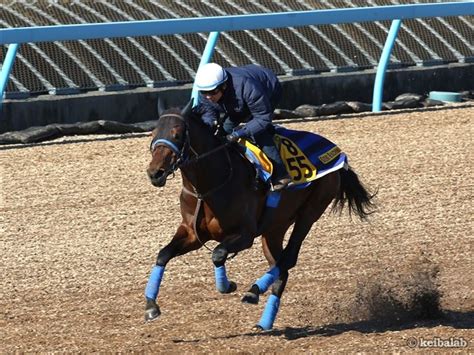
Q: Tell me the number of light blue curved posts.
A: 3